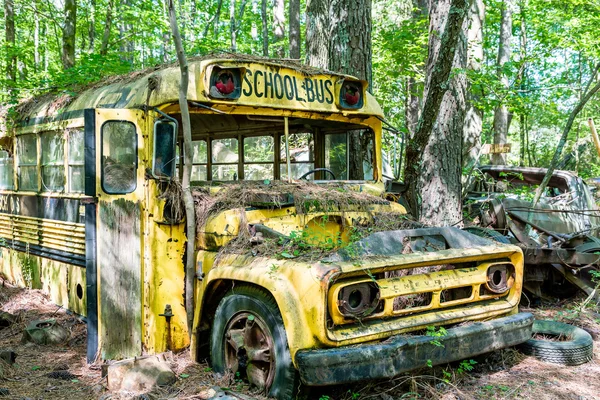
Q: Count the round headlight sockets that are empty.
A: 2